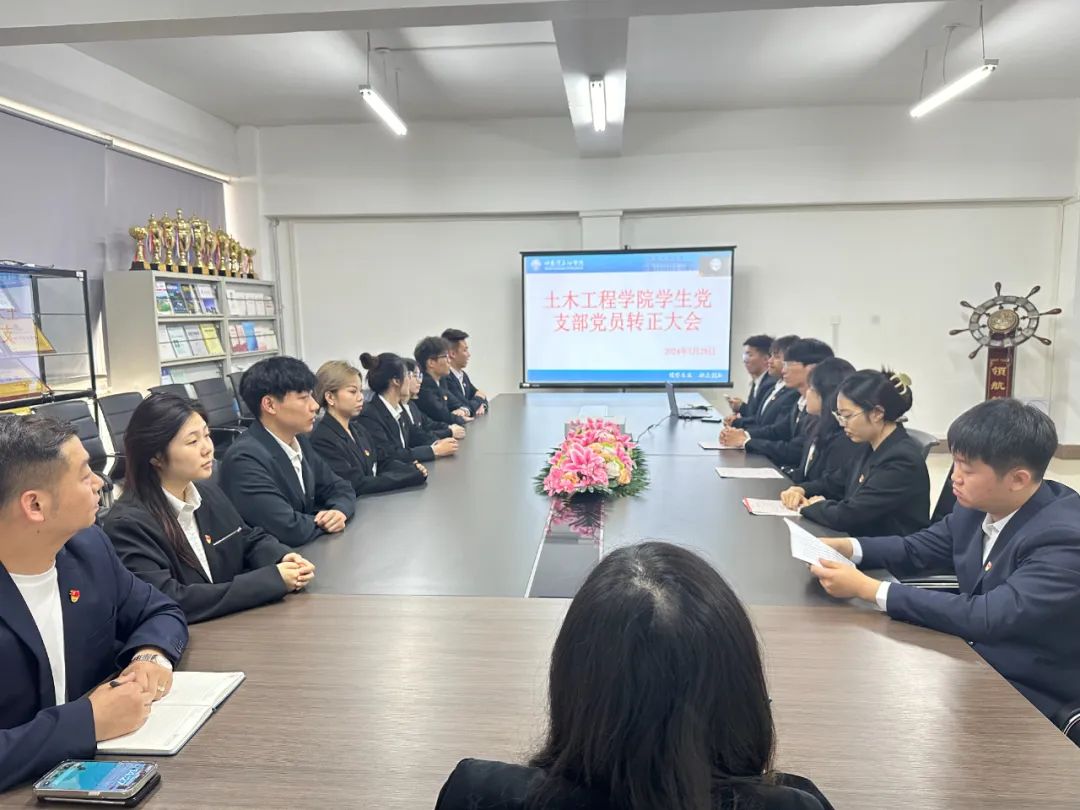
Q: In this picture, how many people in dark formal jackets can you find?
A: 15